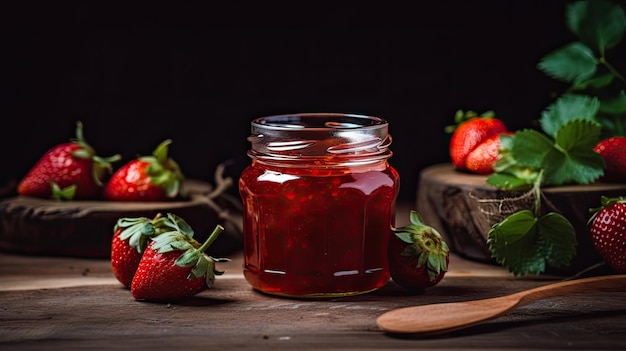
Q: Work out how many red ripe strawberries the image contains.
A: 9